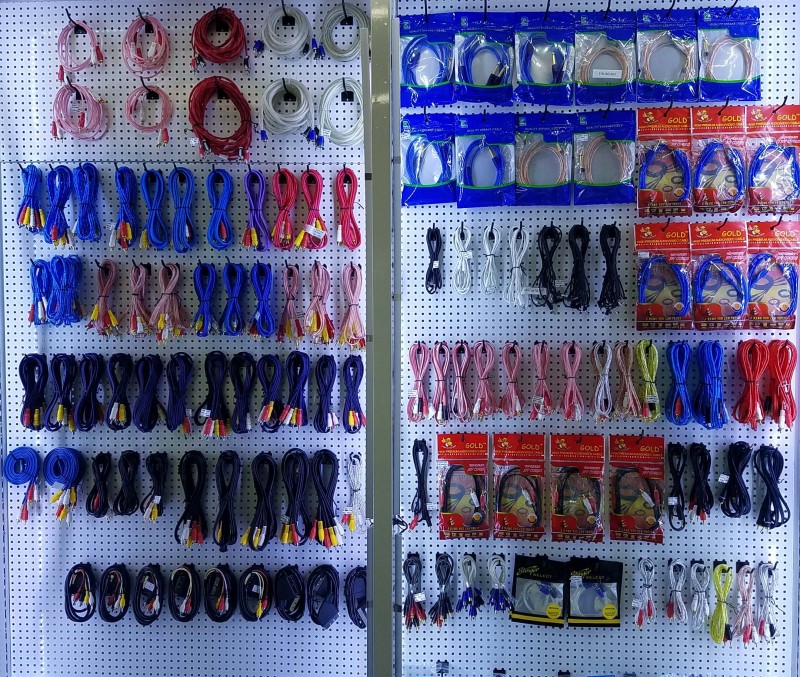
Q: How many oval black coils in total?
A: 9